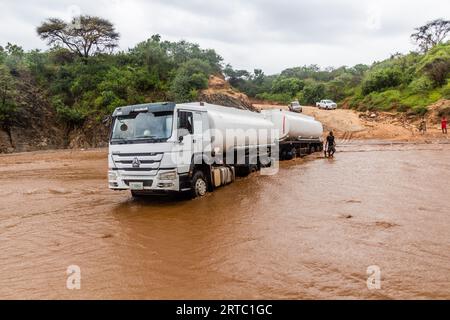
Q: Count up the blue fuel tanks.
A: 0